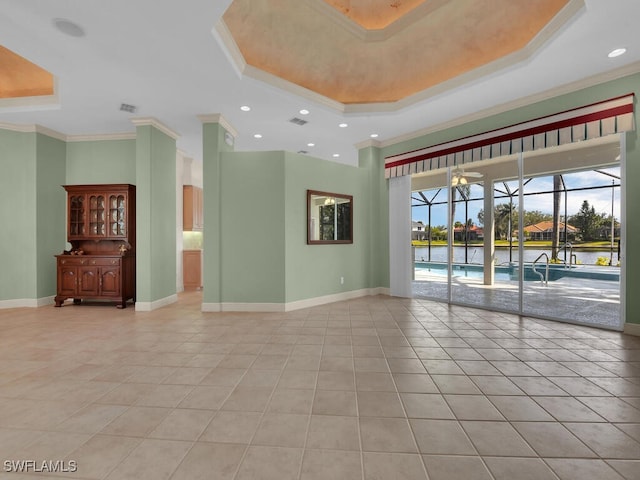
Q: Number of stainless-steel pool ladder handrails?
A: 2